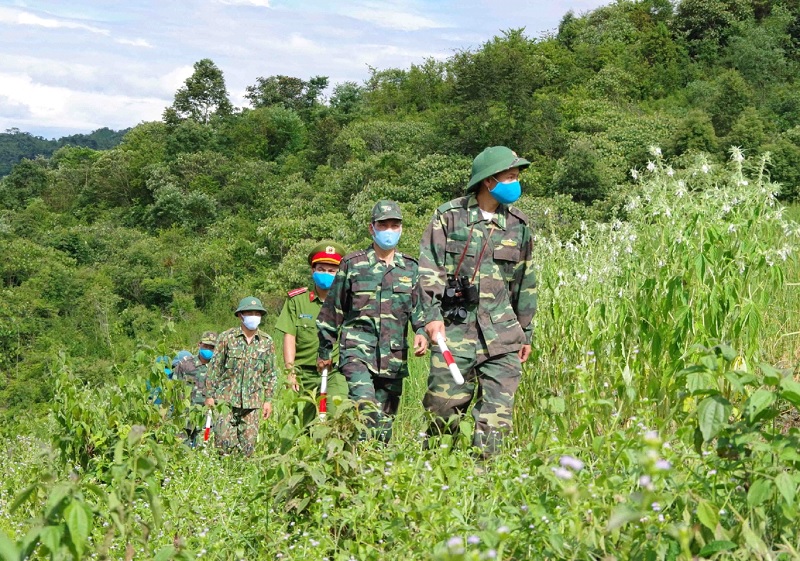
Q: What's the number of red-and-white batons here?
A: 3